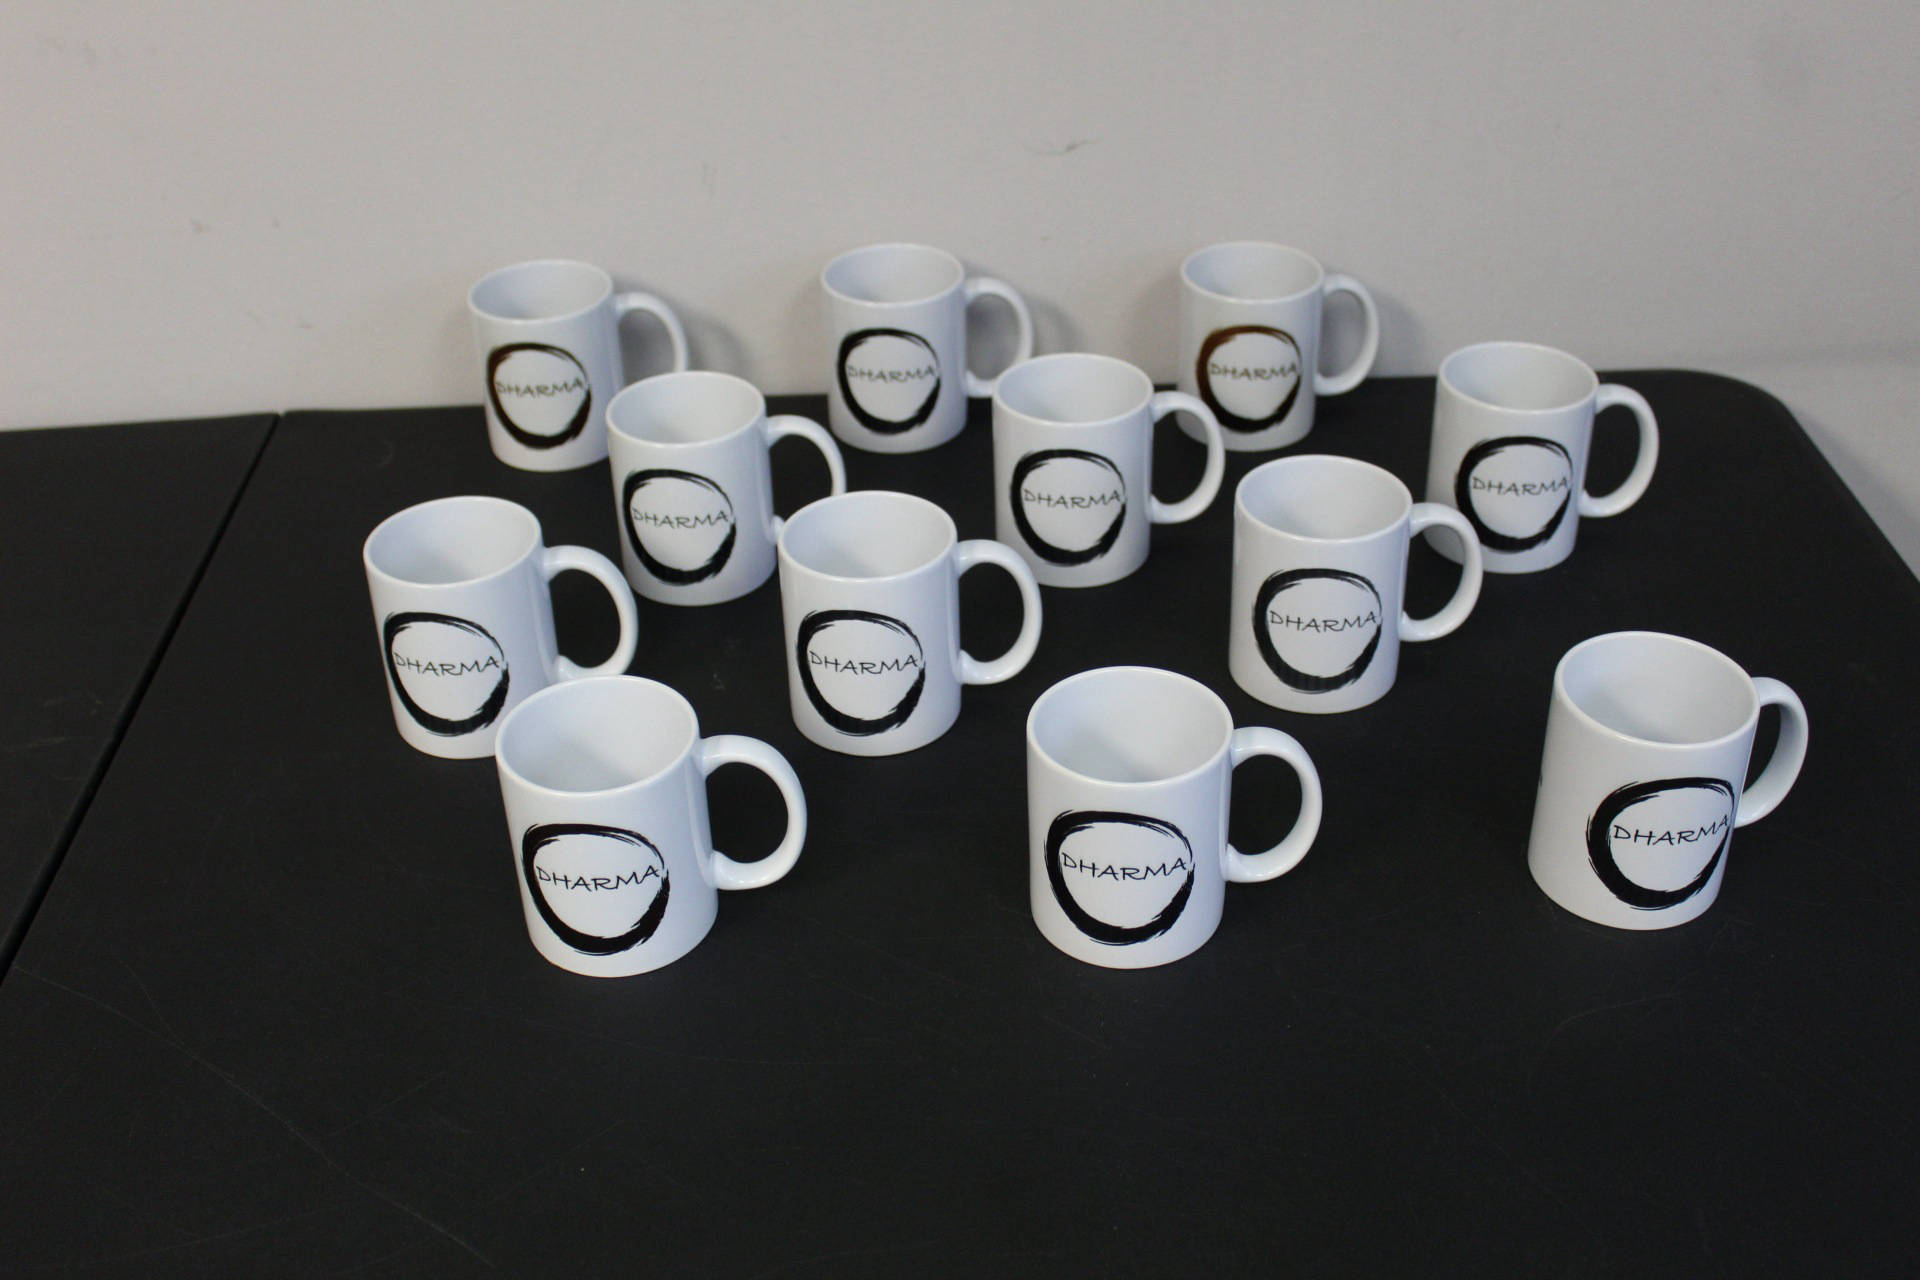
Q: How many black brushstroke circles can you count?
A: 12